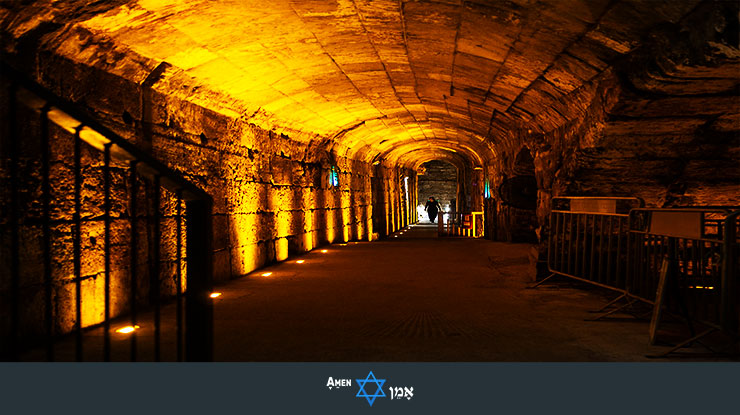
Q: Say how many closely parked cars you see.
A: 0